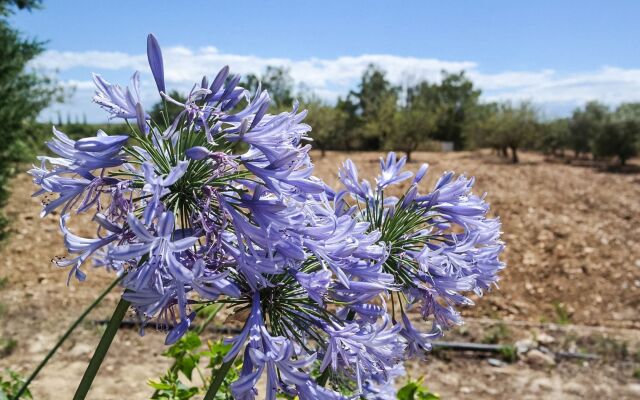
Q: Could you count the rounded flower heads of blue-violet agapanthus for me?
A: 3